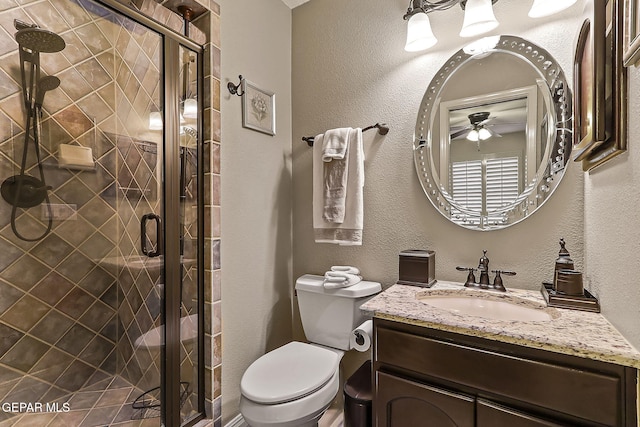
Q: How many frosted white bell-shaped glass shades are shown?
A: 3